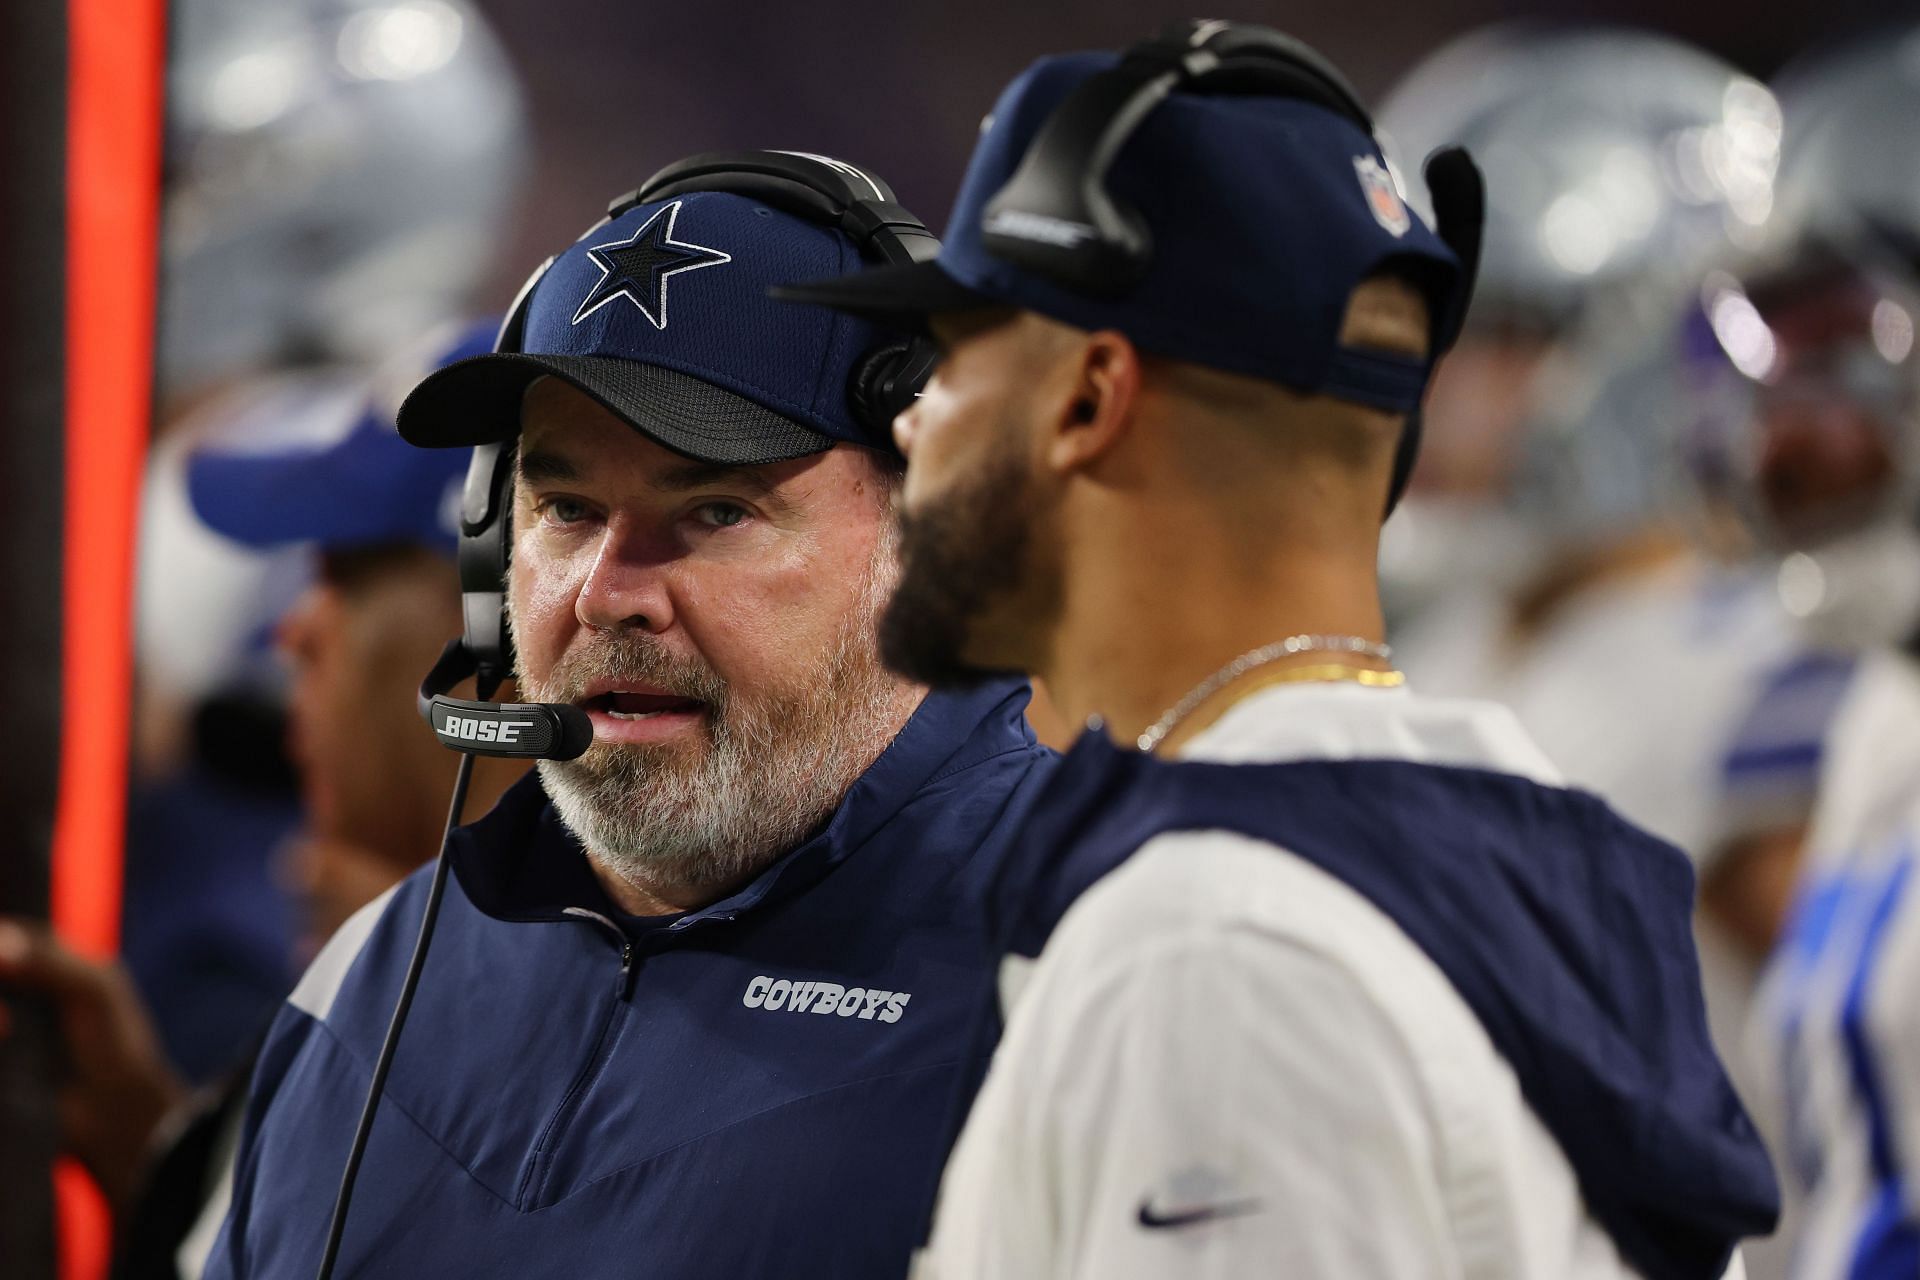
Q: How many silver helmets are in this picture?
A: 3